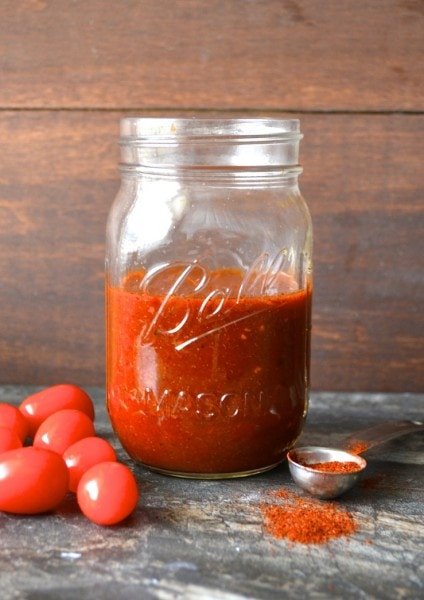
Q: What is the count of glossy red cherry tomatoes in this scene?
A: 7